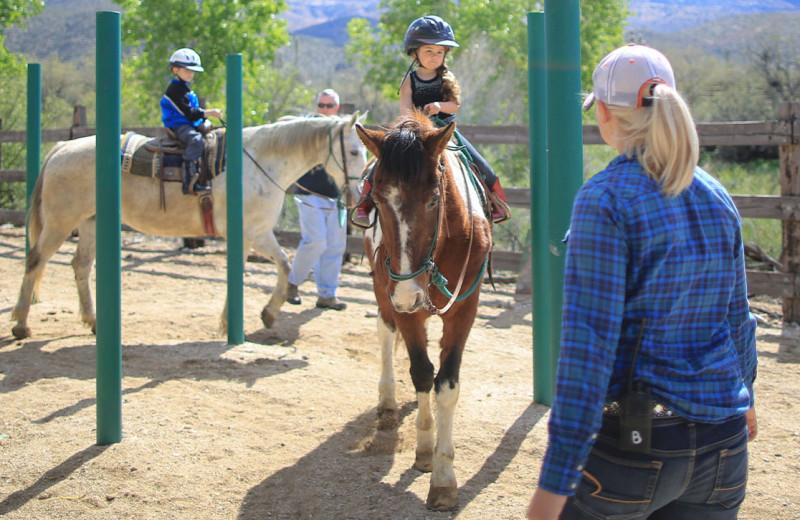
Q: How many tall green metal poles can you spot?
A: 5